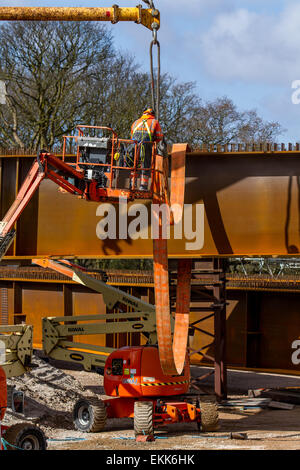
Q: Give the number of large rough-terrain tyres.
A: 4